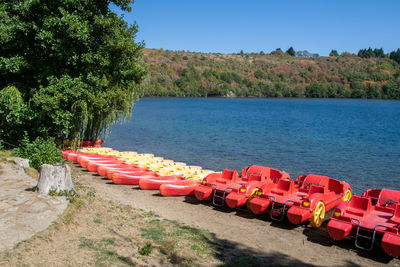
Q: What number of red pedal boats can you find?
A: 3